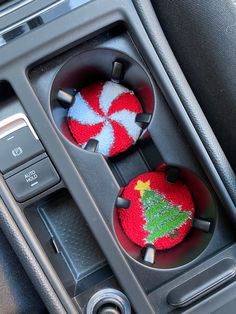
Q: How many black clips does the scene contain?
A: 8